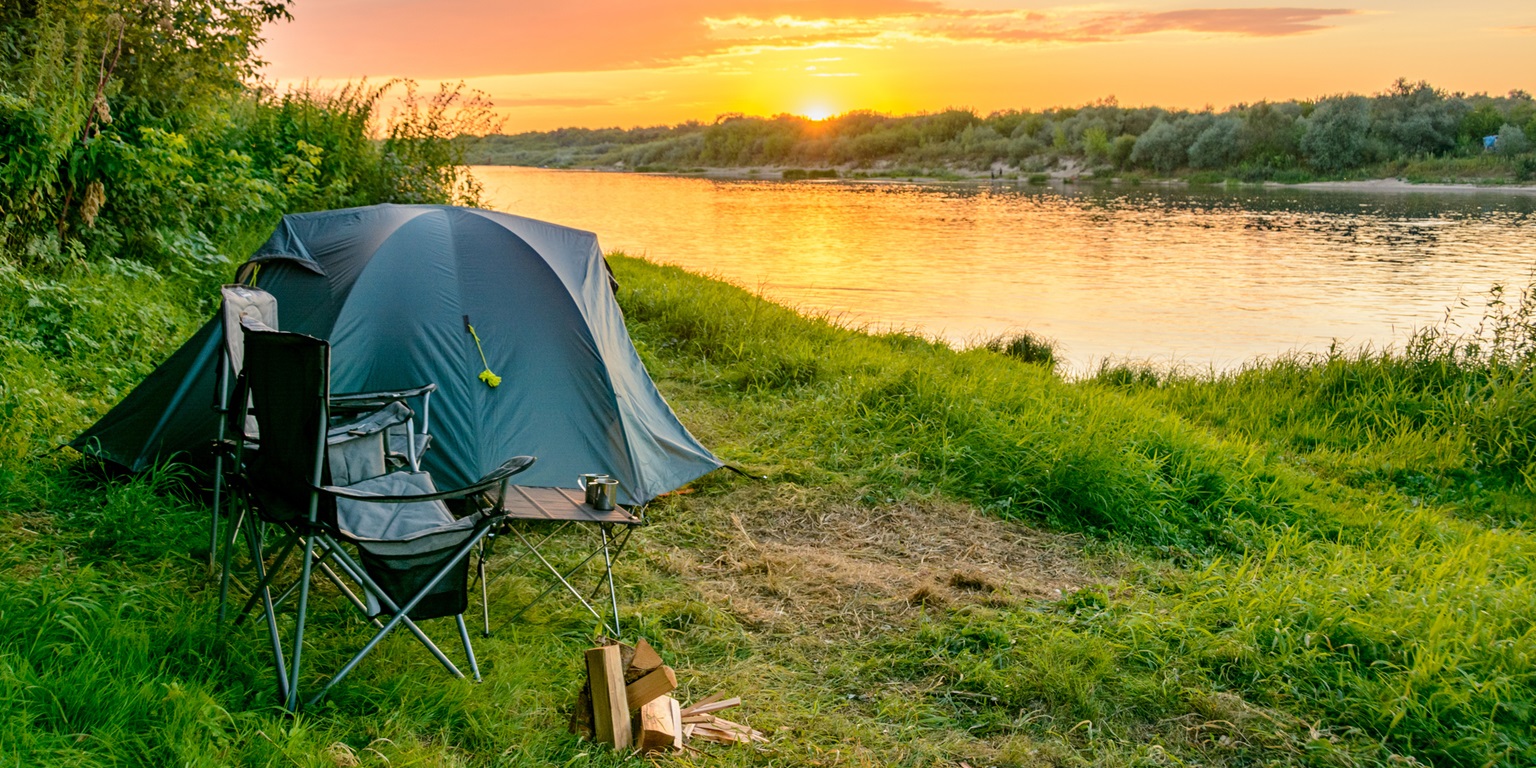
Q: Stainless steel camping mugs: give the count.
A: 2